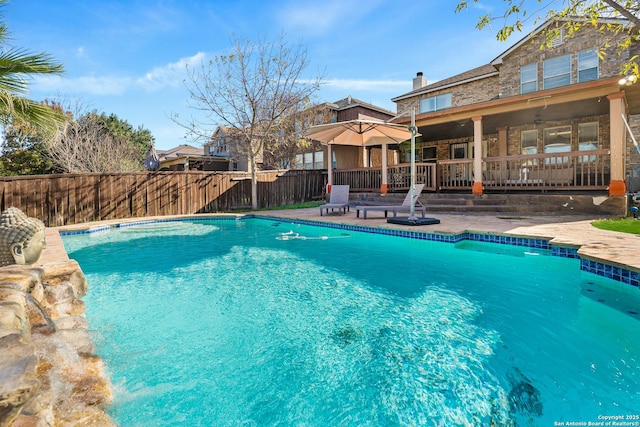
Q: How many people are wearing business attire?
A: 0